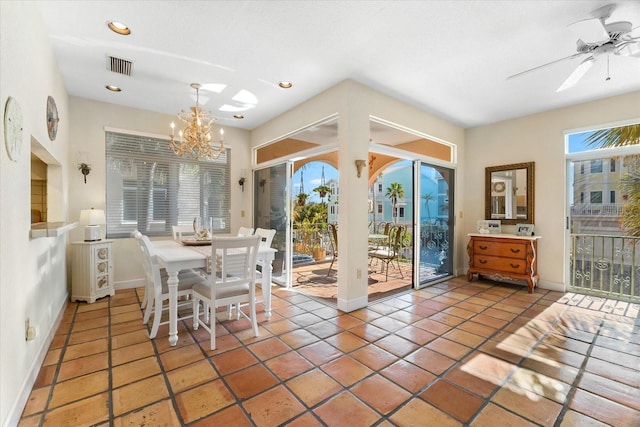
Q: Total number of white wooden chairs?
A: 6